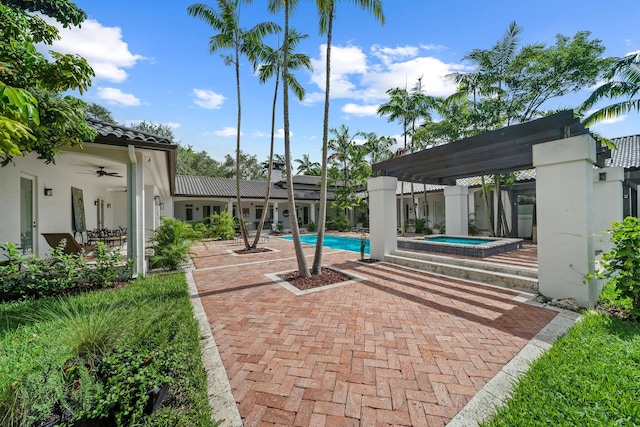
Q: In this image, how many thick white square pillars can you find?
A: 4